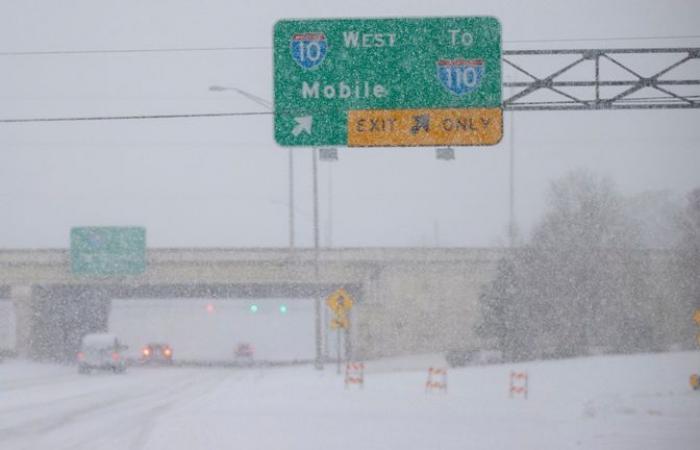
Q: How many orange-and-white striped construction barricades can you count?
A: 3